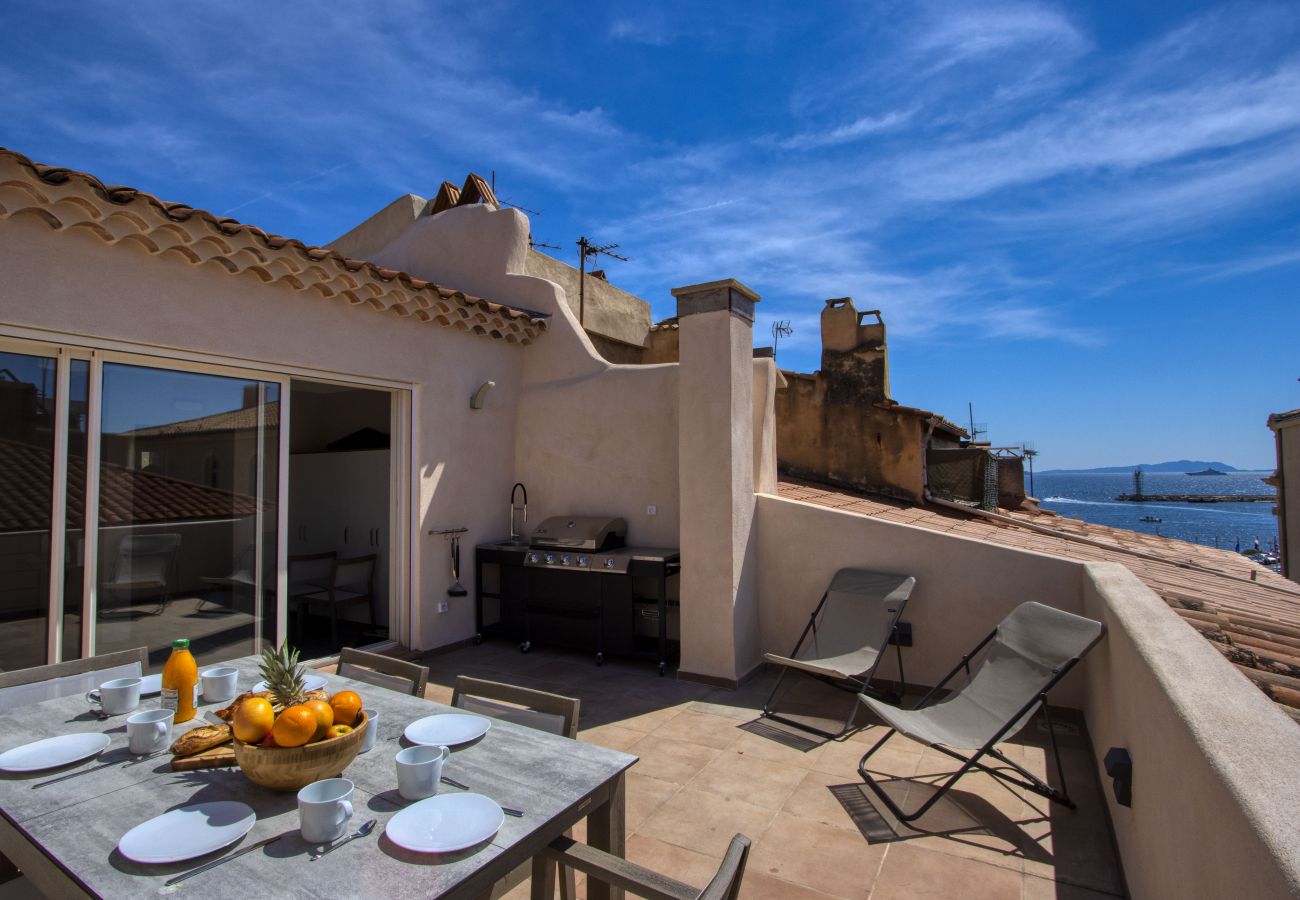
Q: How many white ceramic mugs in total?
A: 6